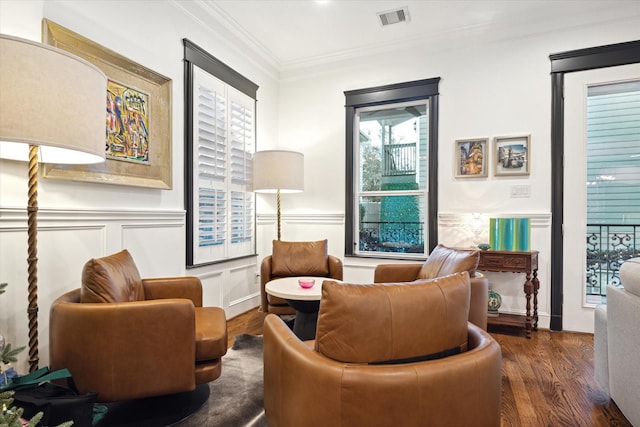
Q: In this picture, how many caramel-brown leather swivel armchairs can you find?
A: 4